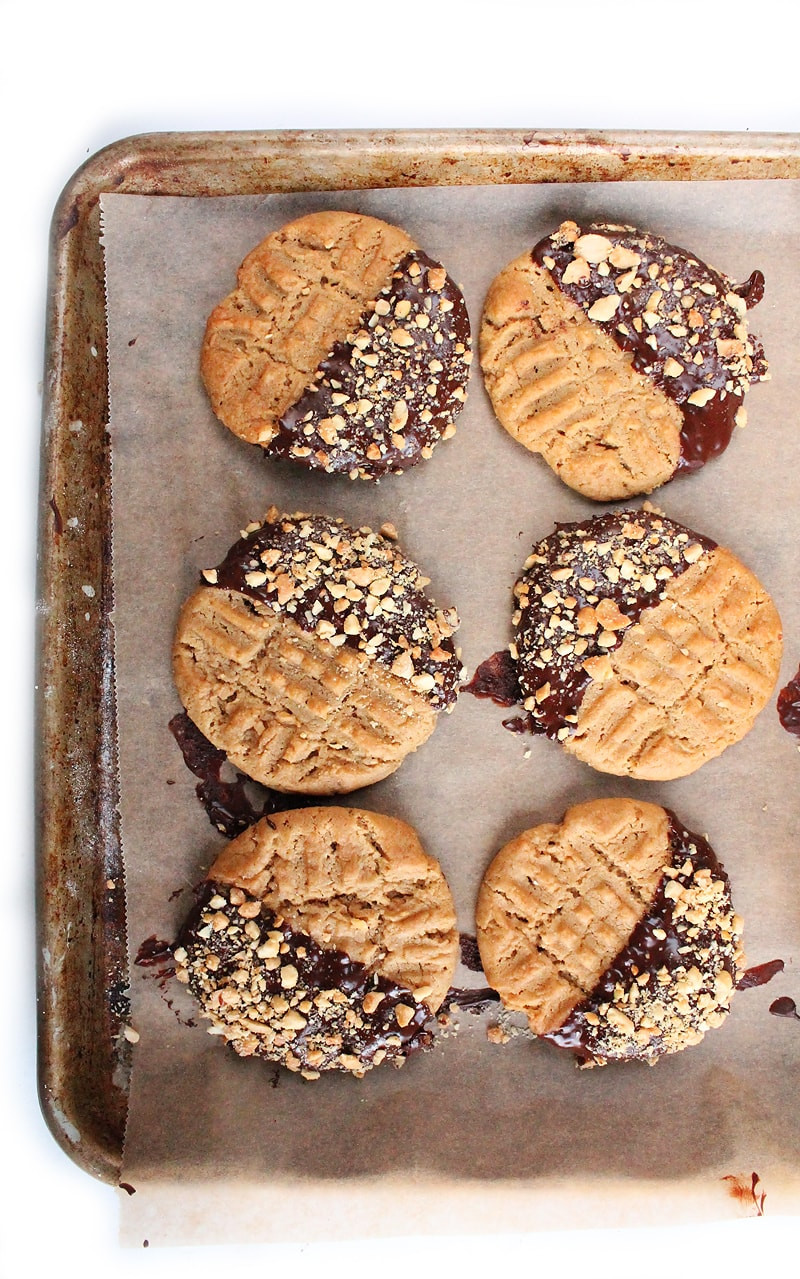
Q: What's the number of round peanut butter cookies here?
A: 6